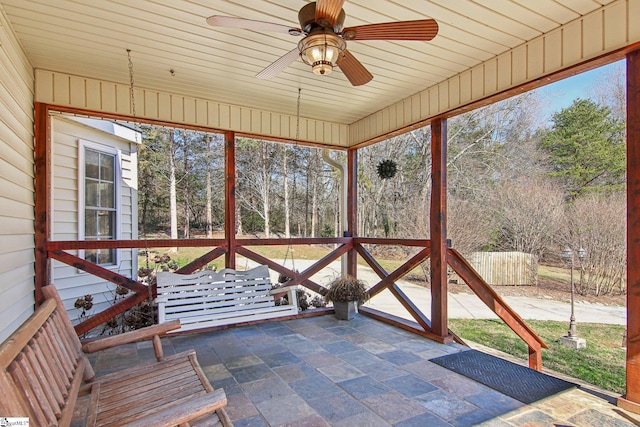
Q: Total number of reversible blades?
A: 5